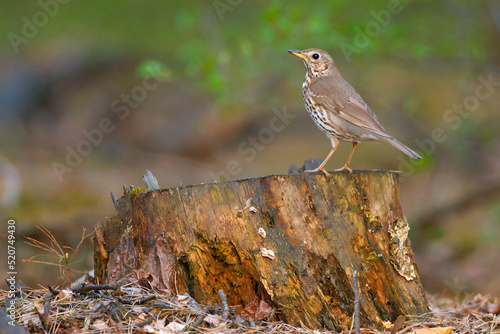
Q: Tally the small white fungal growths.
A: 3